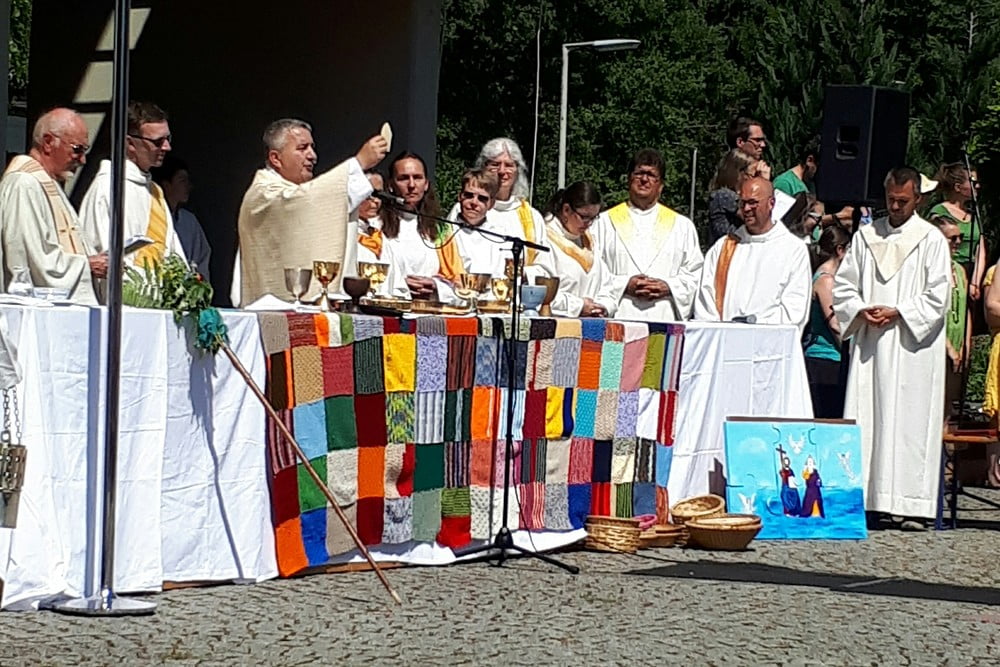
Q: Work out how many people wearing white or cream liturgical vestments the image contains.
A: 11